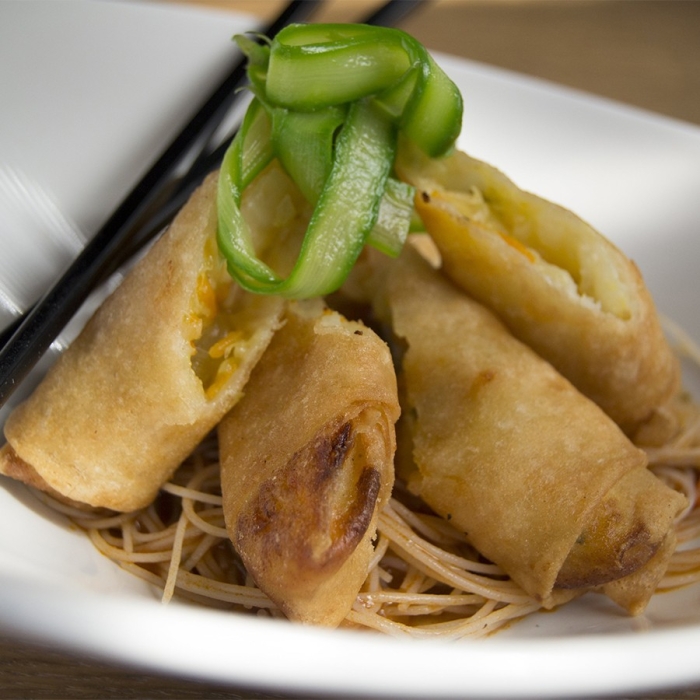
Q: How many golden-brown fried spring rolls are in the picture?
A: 4